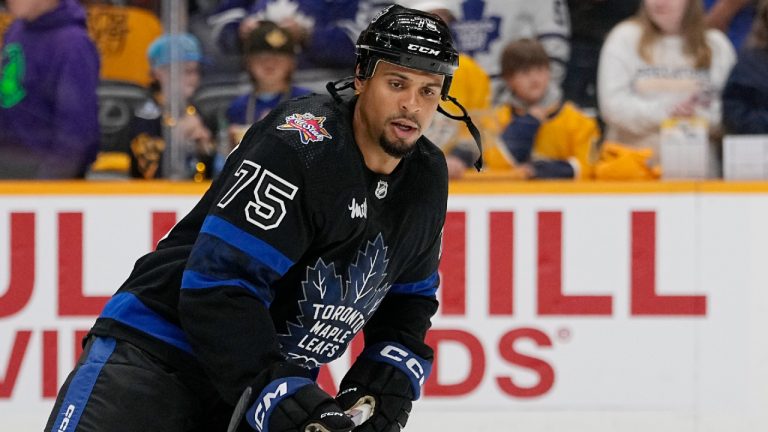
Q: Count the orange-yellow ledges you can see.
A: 1